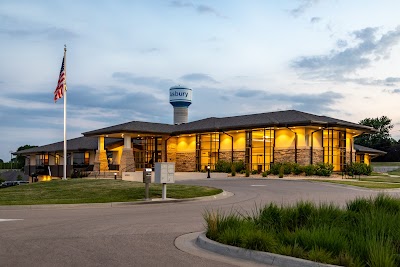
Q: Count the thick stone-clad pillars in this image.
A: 2